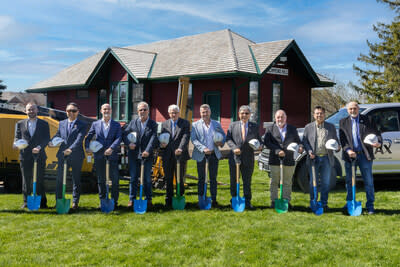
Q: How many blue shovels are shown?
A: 7